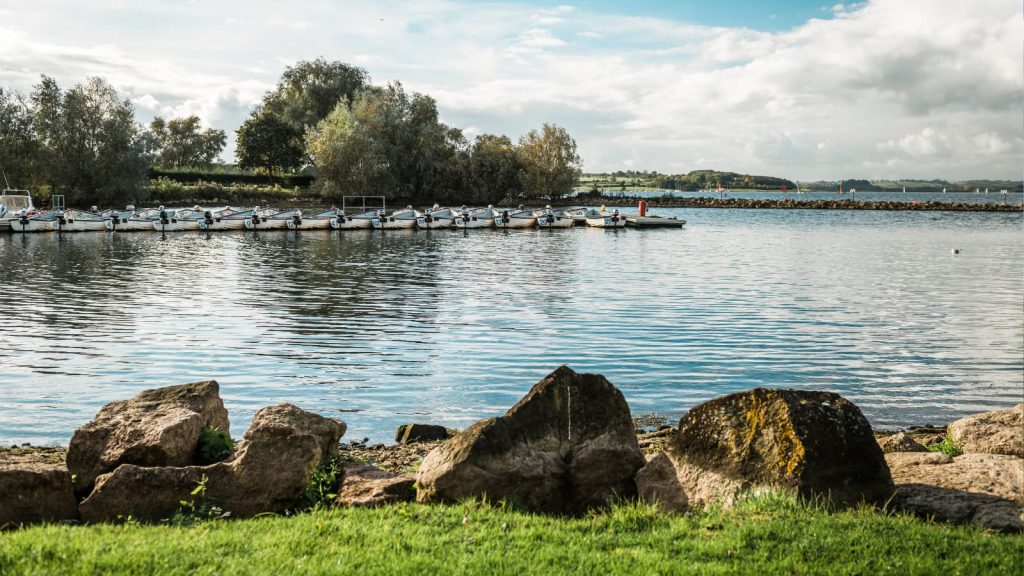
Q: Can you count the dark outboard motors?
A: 14